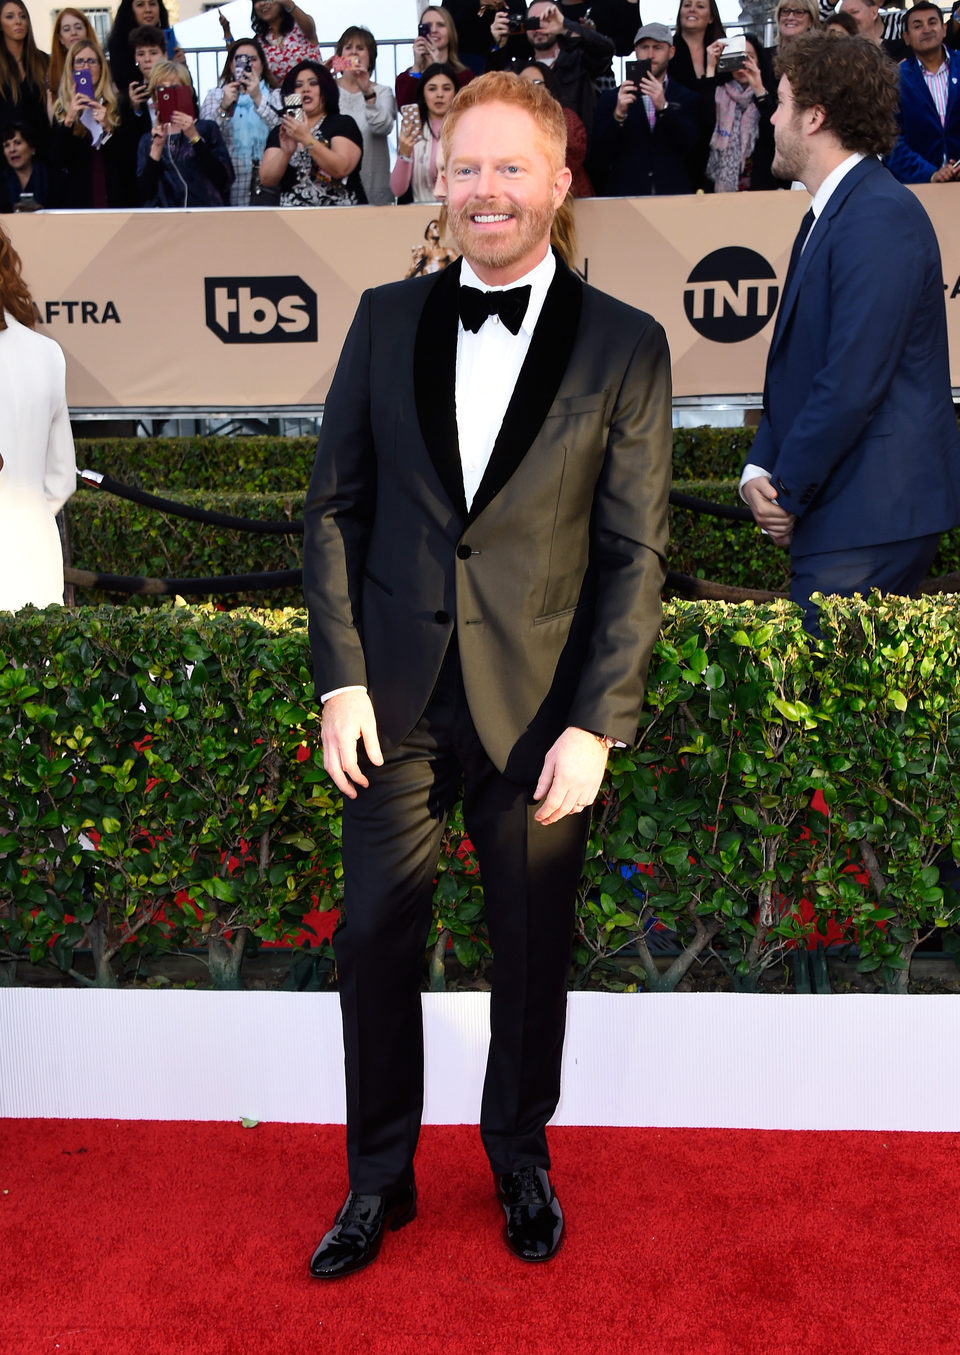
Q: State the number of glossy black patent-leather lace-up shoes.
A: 2